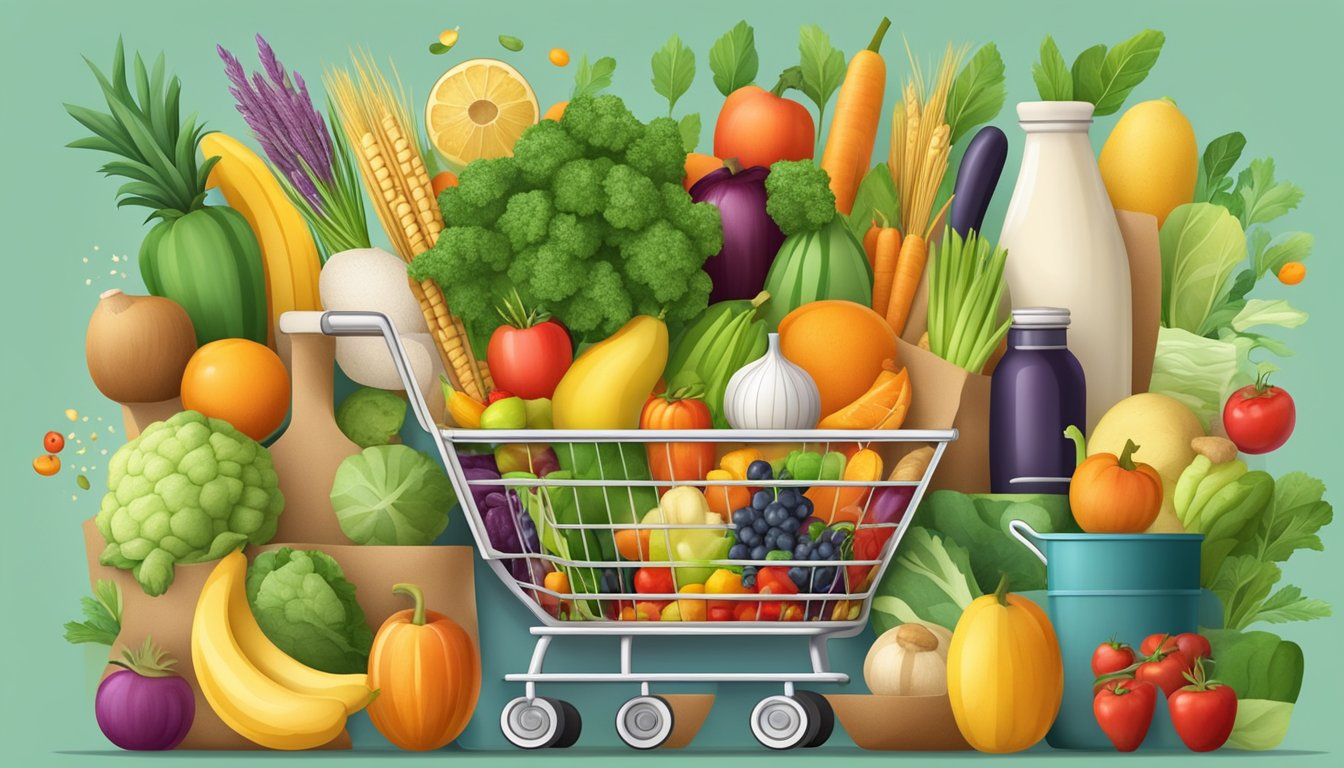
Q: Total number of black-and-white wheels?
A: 3